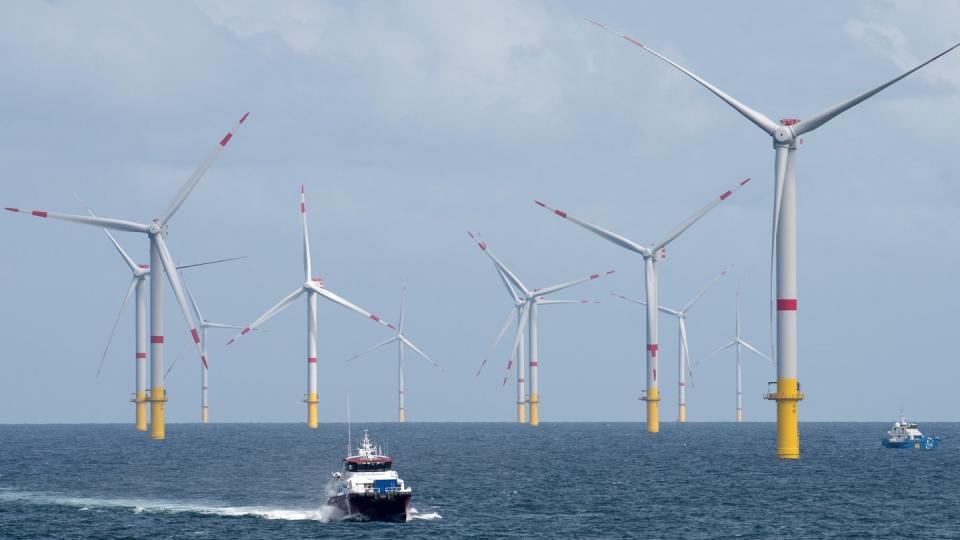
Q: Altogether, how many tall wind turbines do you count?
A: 11